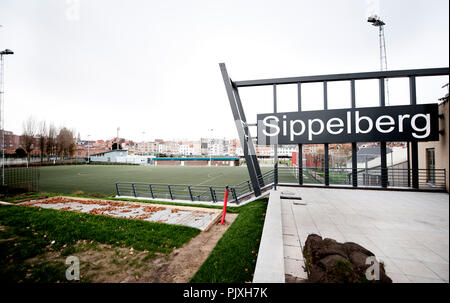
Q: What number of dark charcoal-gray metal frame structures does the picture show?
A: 1